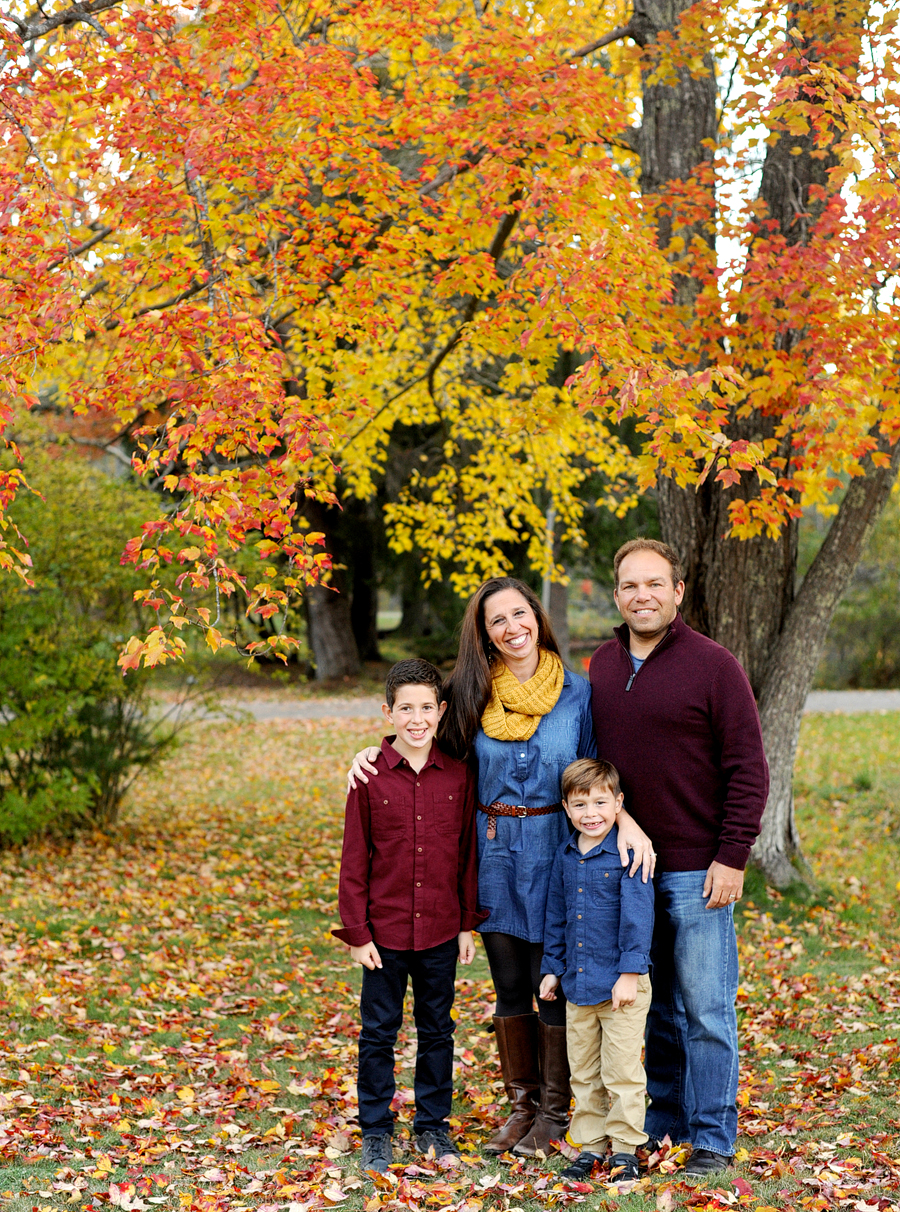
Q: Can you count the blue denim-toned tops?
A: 2